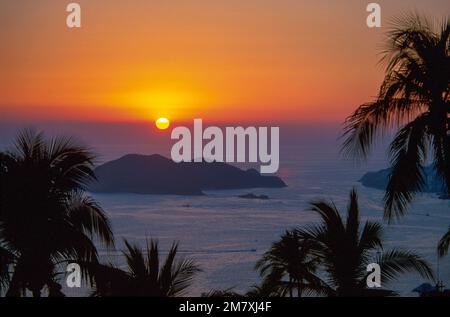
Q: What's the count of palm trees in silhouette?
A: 5